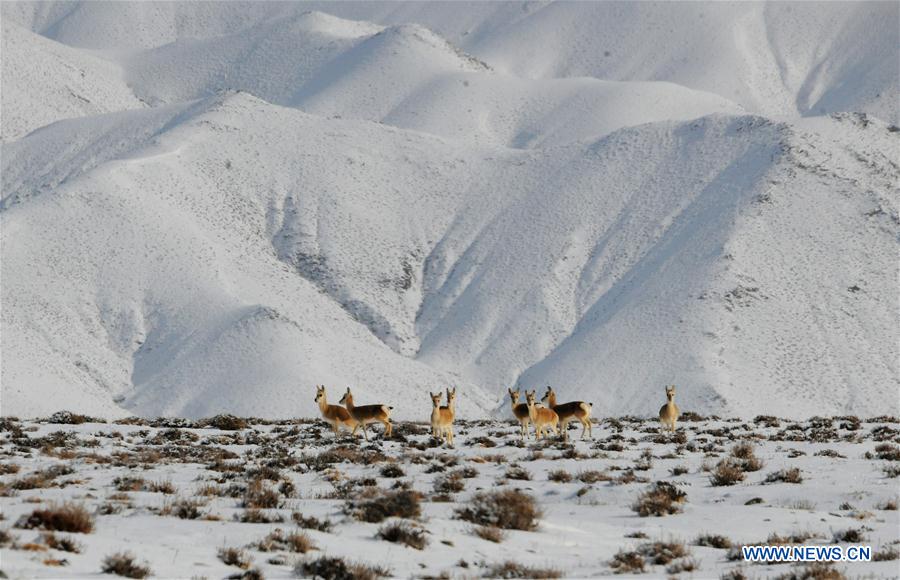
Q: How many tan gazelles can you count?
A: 8